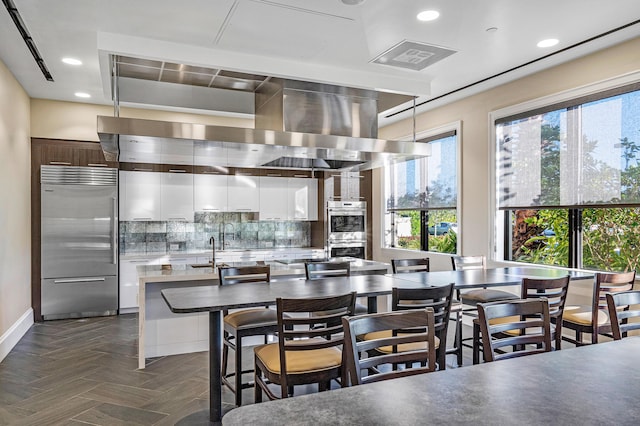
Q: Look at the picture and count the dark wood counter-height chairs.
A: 11